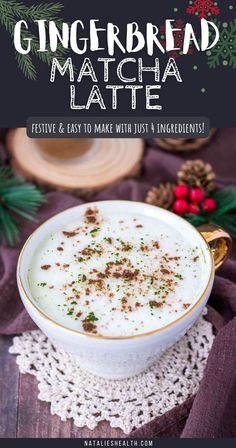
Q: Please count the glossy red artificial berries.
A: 5